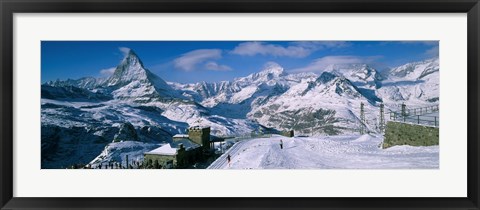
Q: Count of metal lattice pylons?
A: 3